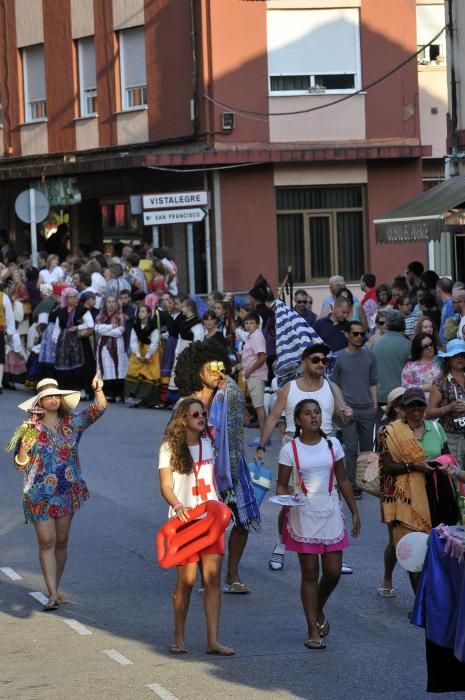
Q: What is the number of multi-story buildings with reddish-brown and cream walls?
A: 1